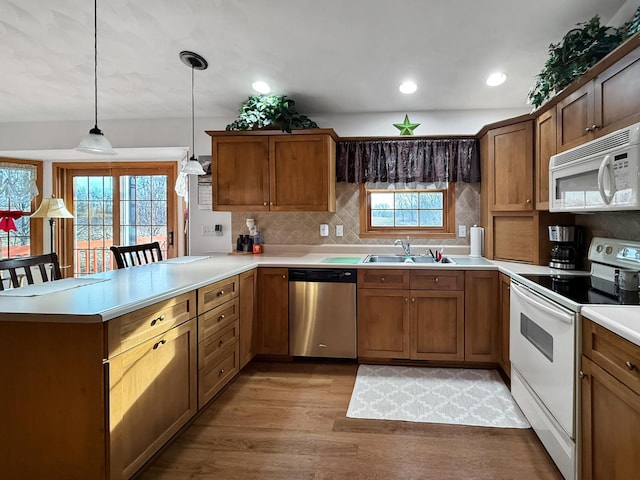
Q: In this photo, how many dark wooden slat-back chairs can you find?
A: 2